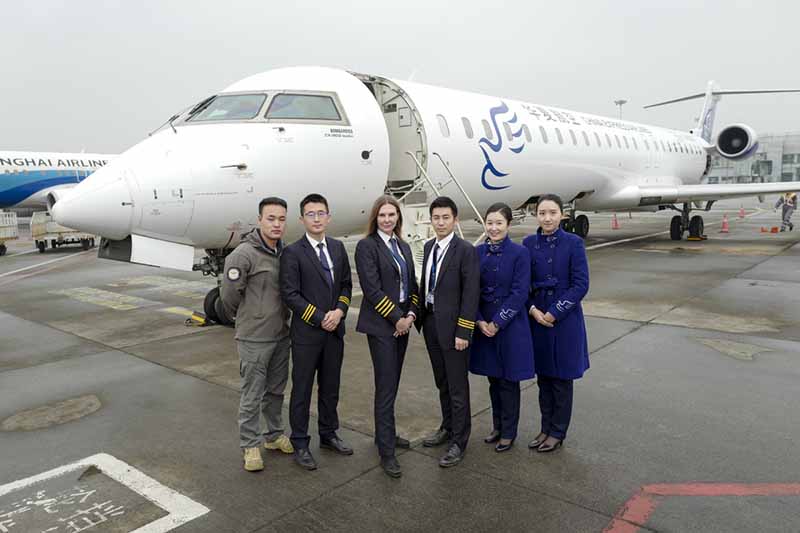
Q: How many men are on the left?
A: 2